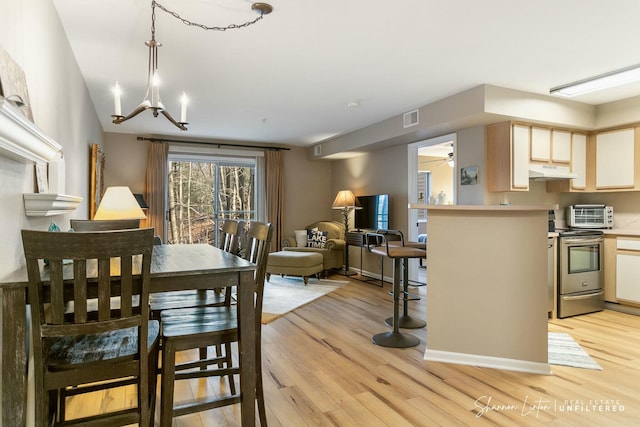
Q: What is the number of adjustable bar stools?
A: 2